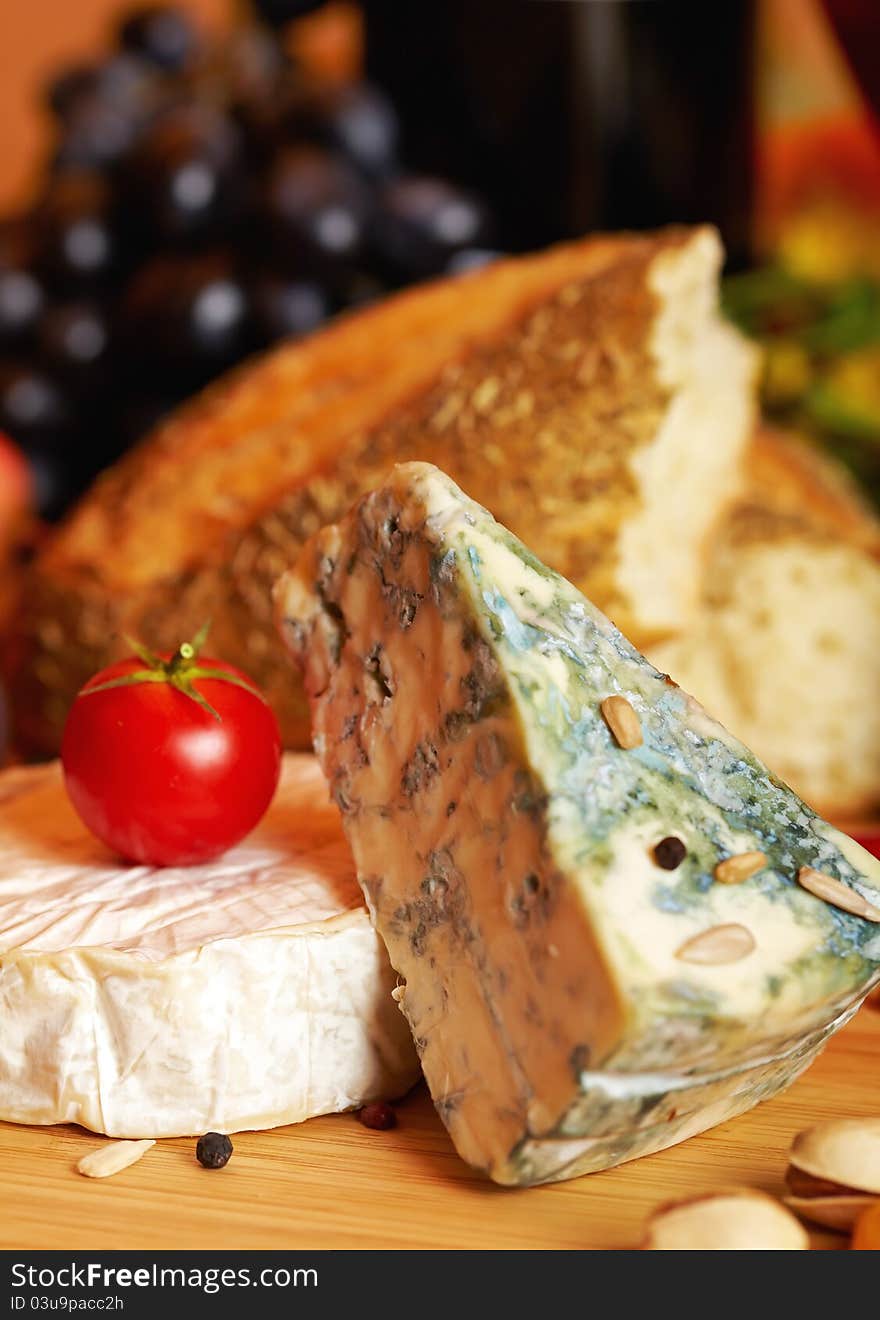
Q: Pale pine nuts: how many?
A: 5